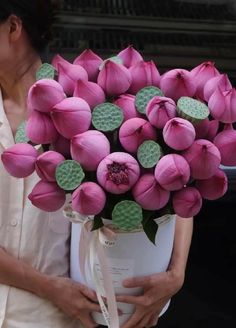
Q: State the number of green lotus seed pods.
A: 9